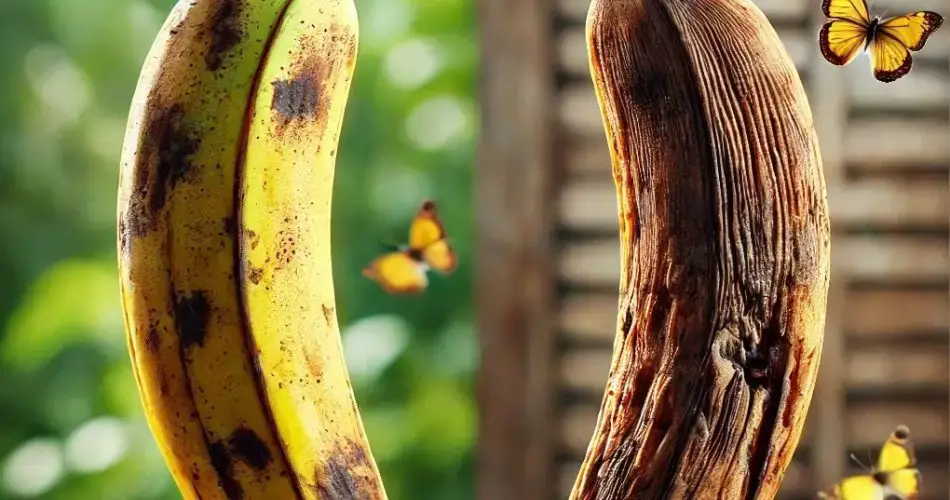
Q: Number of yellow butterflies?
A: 3